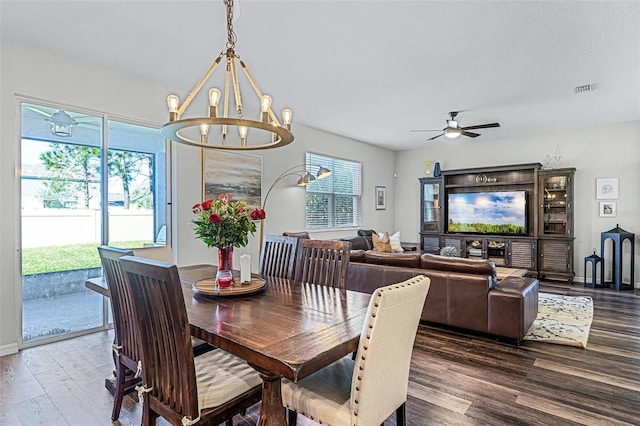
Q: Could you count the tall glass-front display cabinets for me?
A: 2